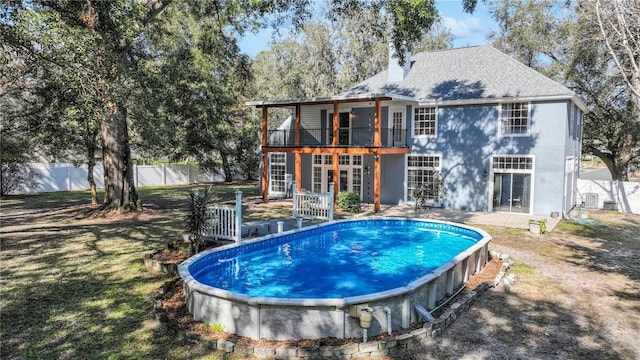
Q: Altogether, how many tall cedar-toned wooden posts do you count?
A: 4